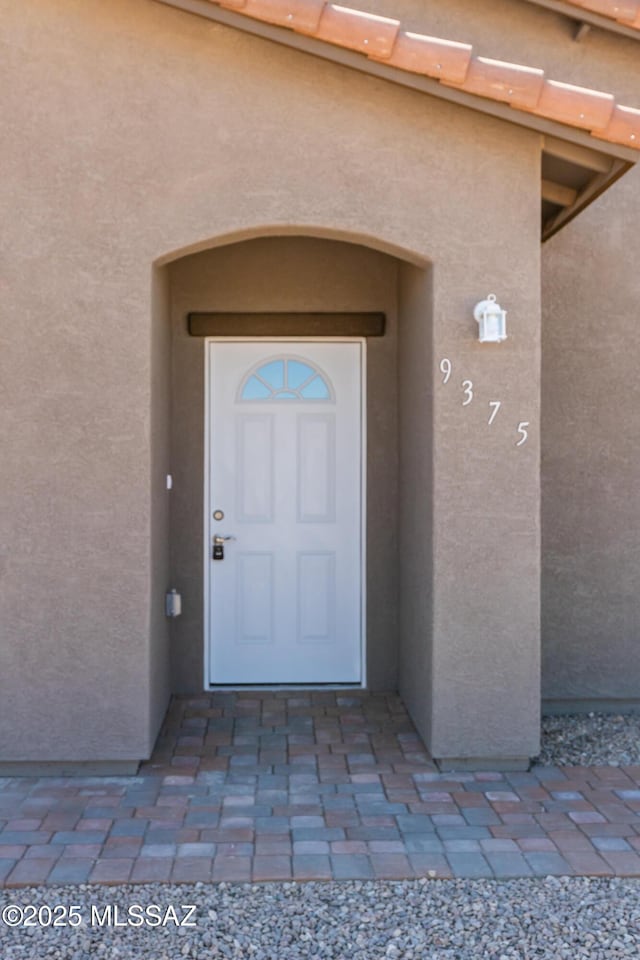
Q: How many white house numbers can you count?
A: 4